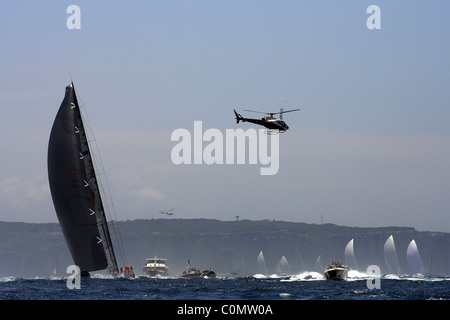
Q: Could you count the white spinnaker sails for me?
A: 6